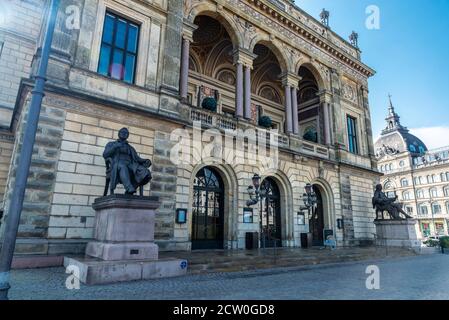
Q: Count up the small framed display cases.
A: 4